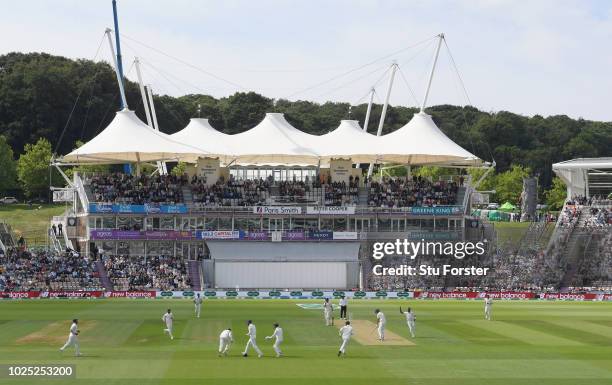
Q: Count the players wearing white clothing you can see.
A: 11